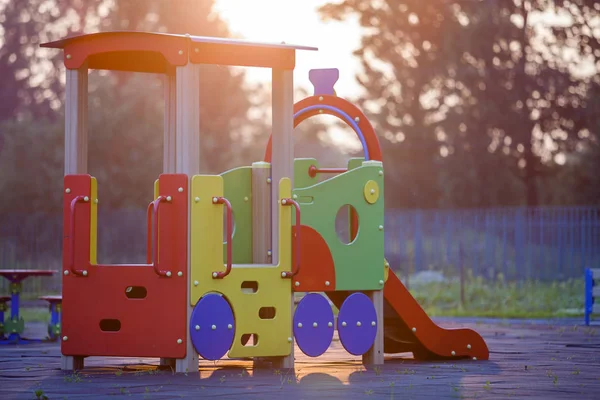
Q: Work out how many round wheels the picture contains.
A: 3